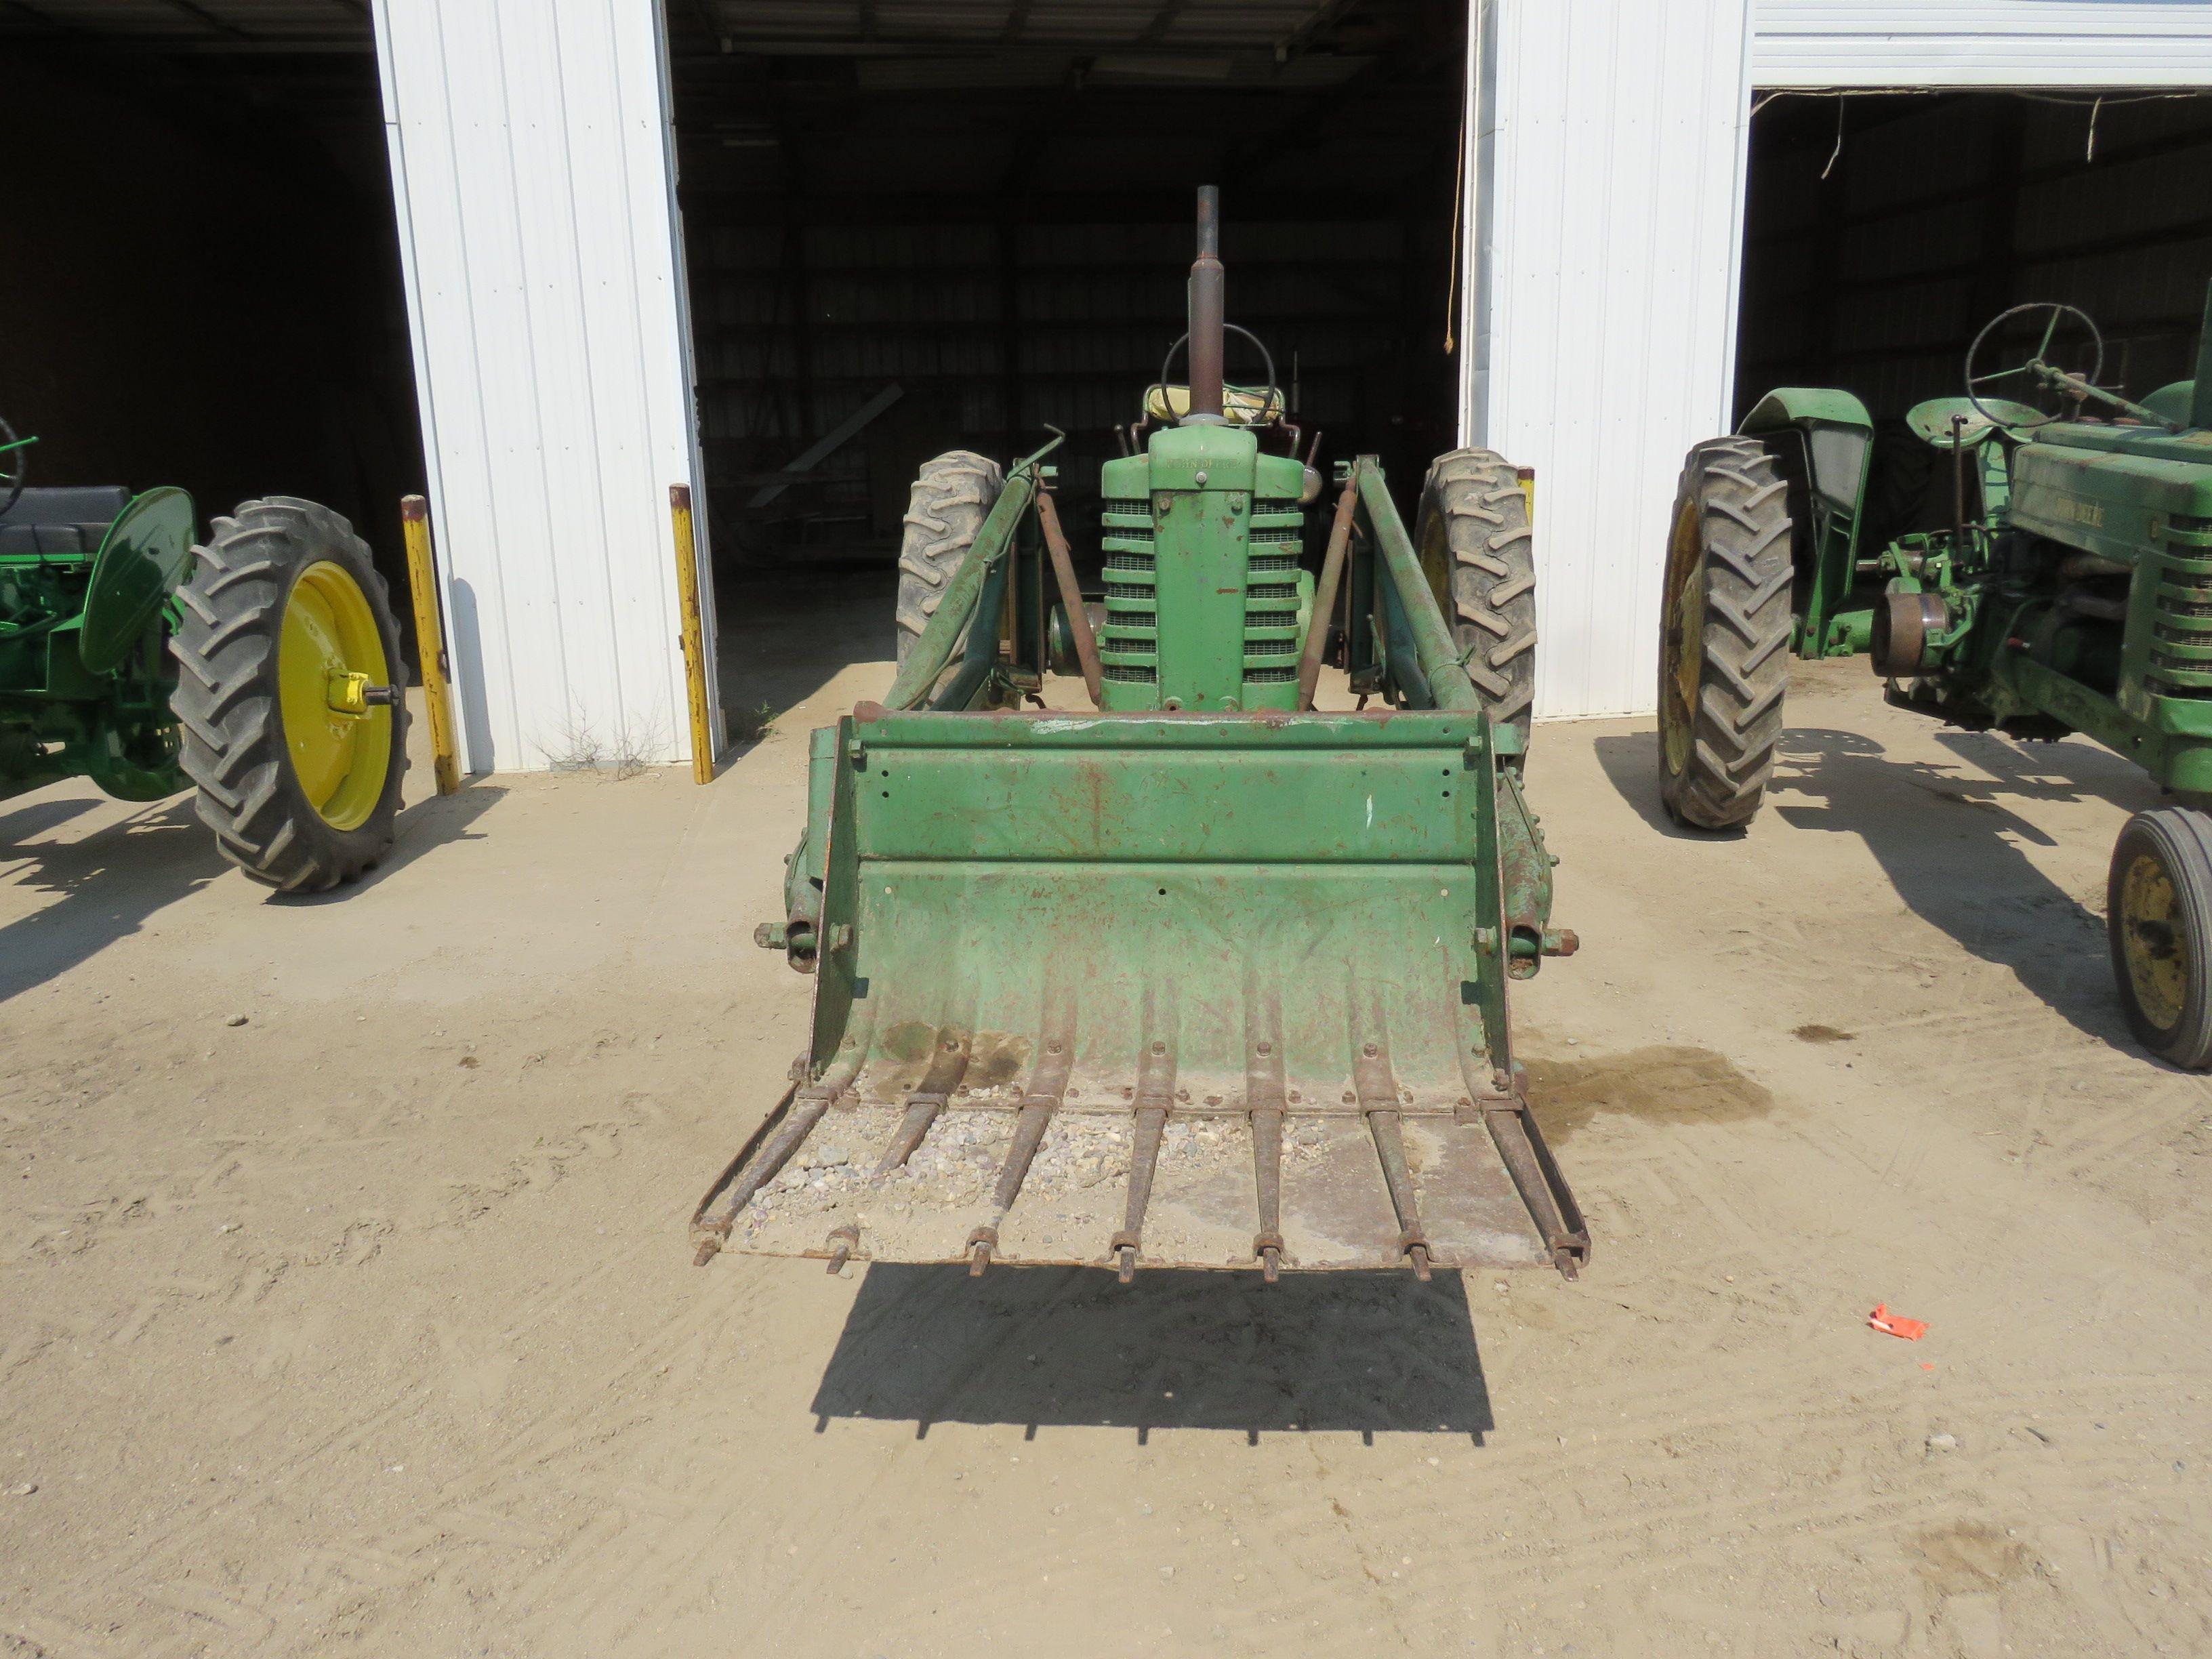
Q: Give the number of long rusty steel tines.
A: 7